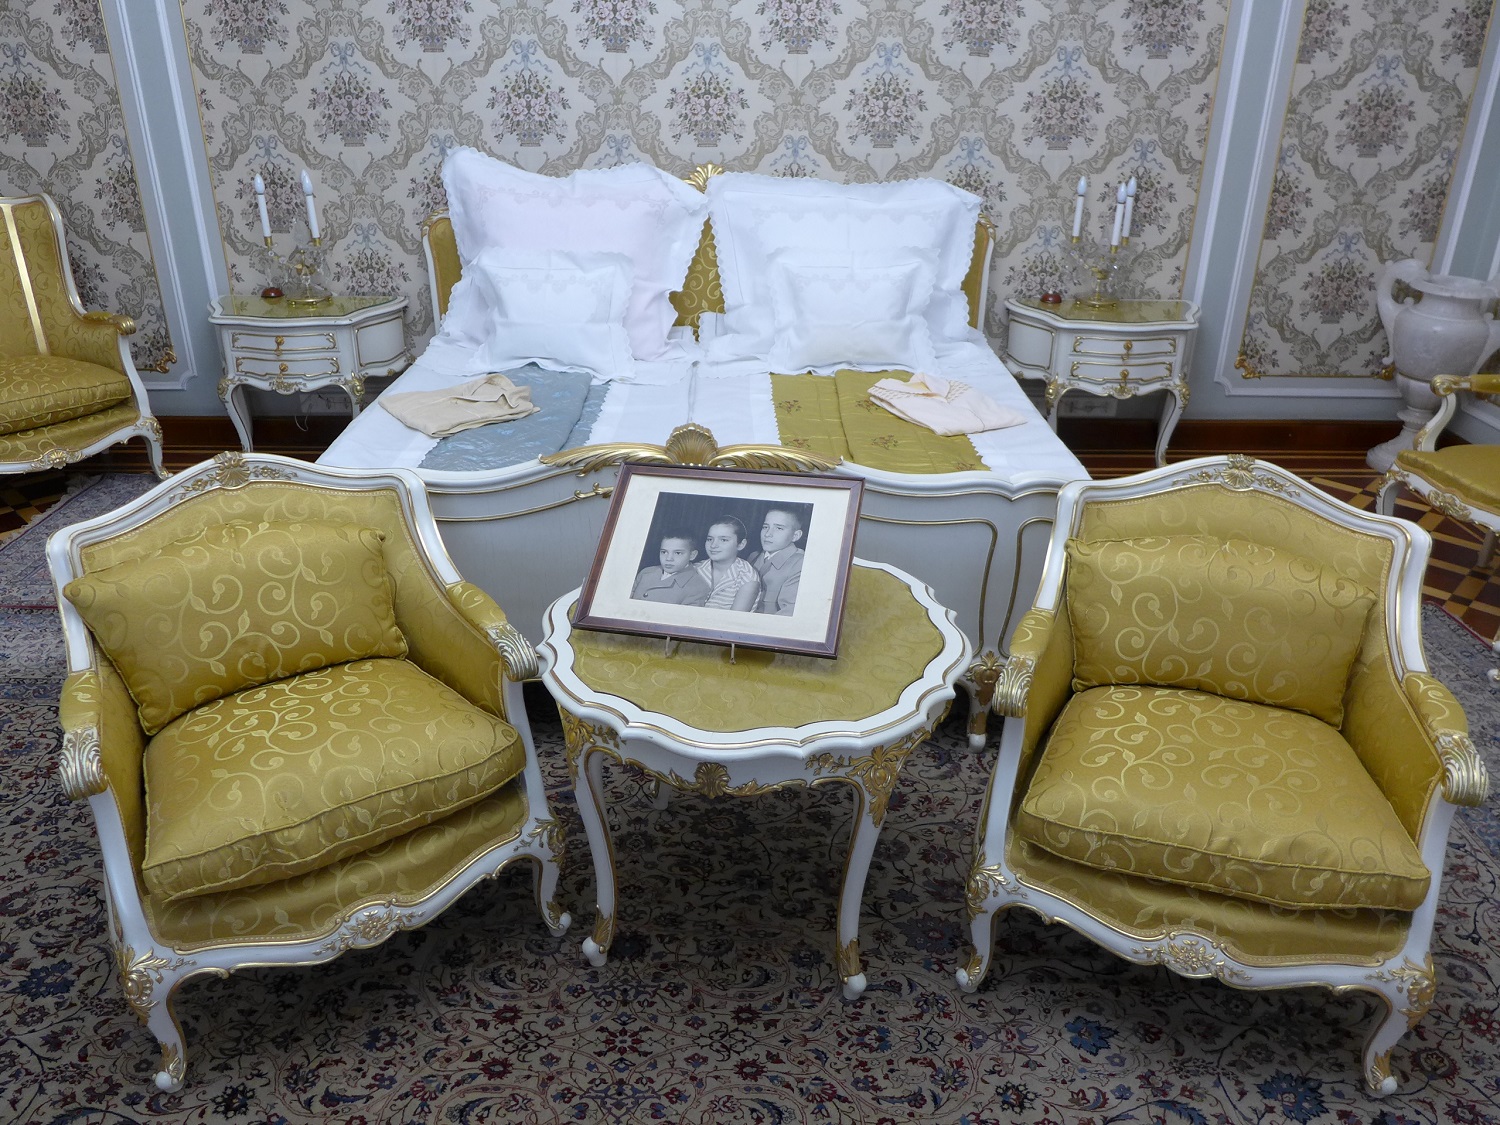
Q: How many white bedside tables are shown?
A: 2